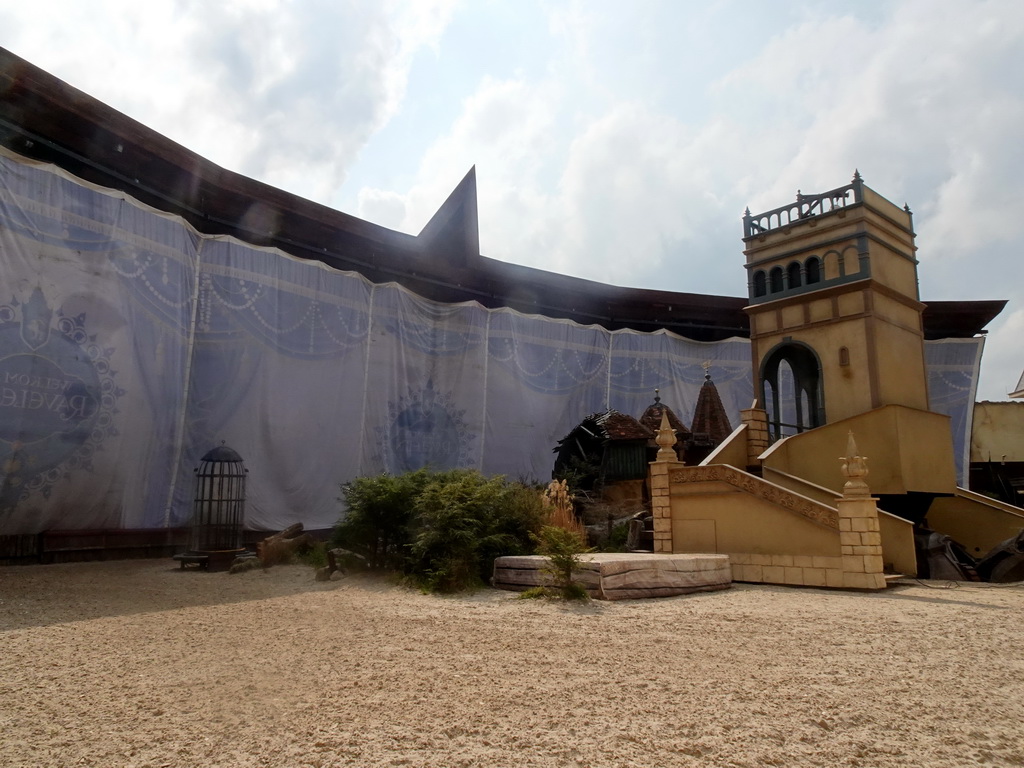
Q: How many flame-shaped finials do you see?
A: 2